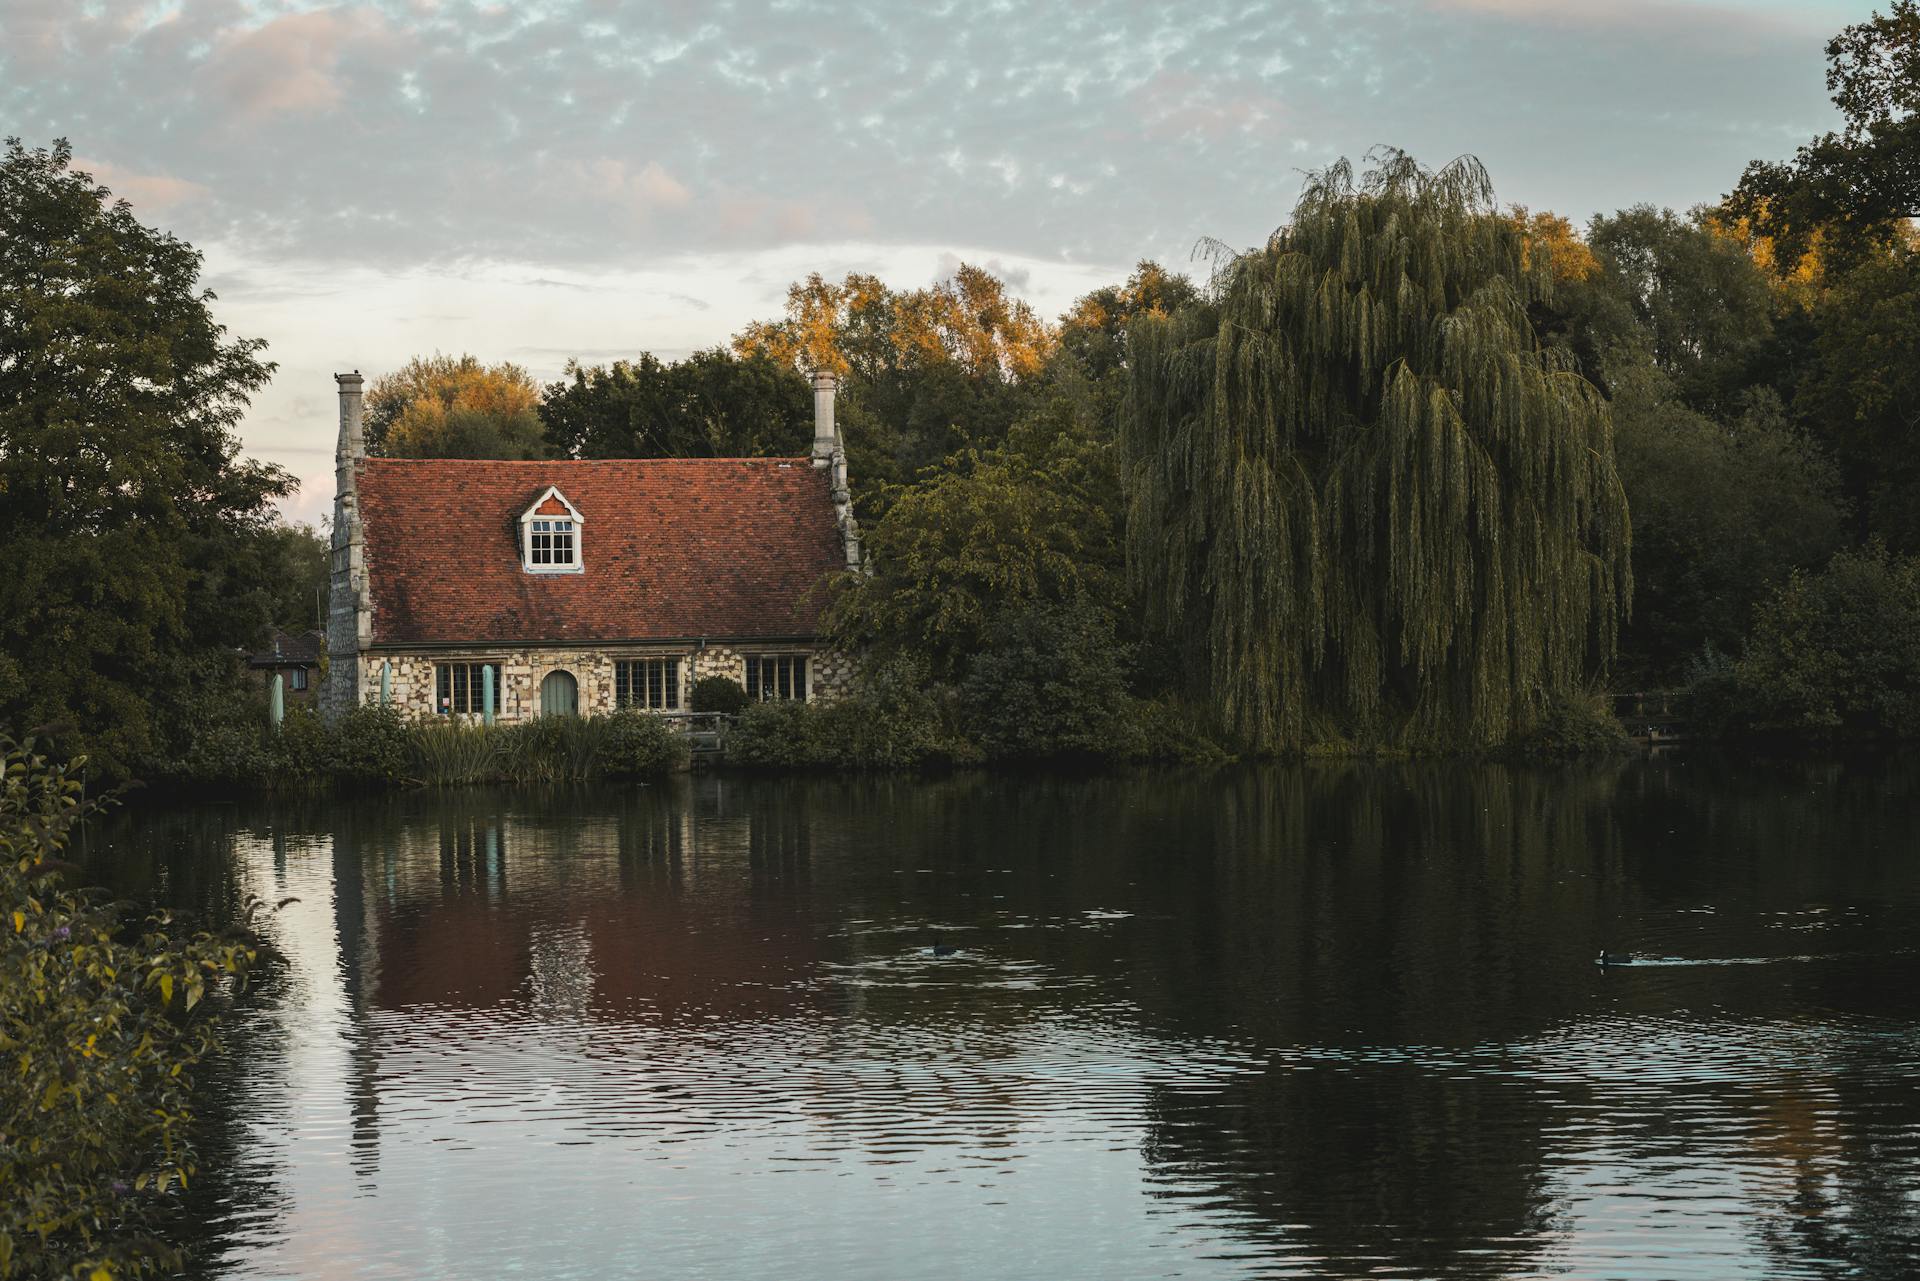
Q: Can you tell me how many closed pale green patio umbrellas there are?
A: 3